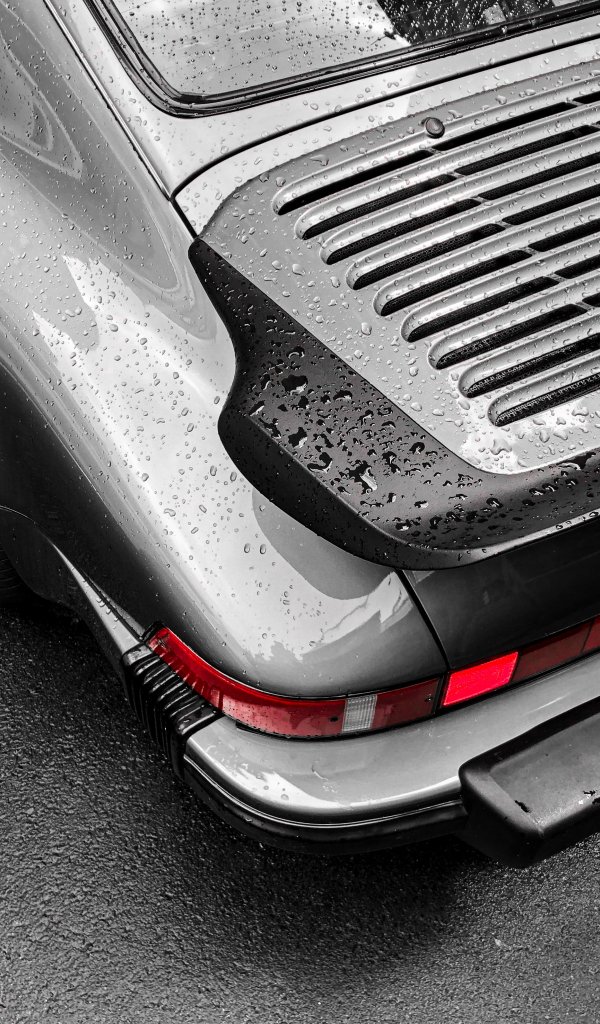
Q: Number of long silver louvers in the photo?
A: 9